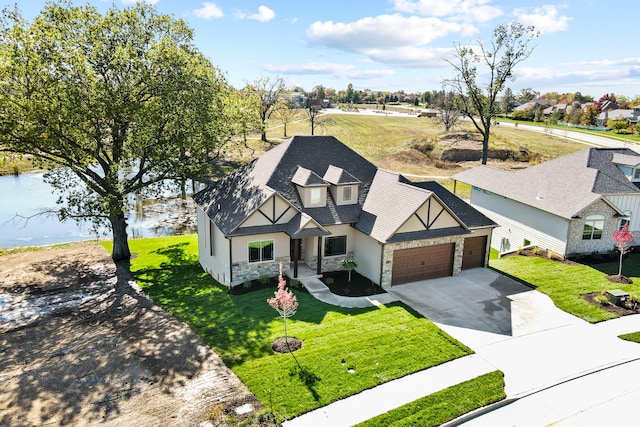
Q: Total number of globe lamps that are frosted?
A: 0